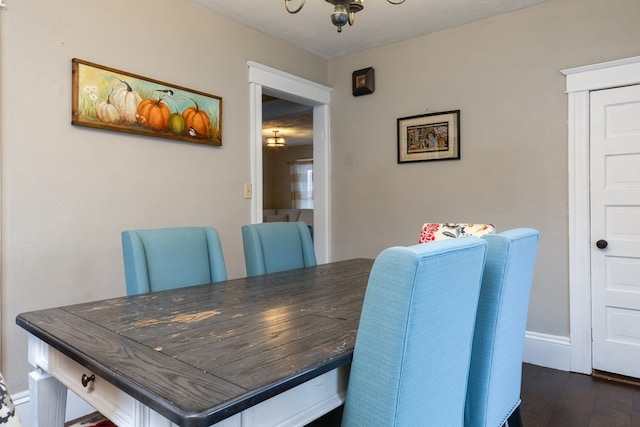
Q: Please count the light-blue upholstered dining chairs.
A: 4